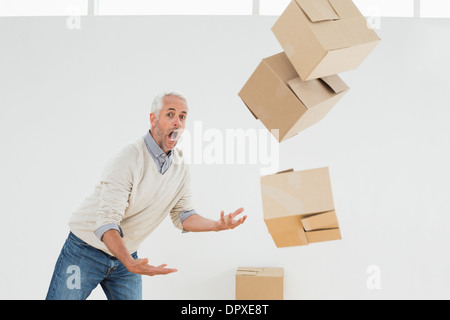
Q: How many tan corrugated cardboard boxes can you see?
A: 4